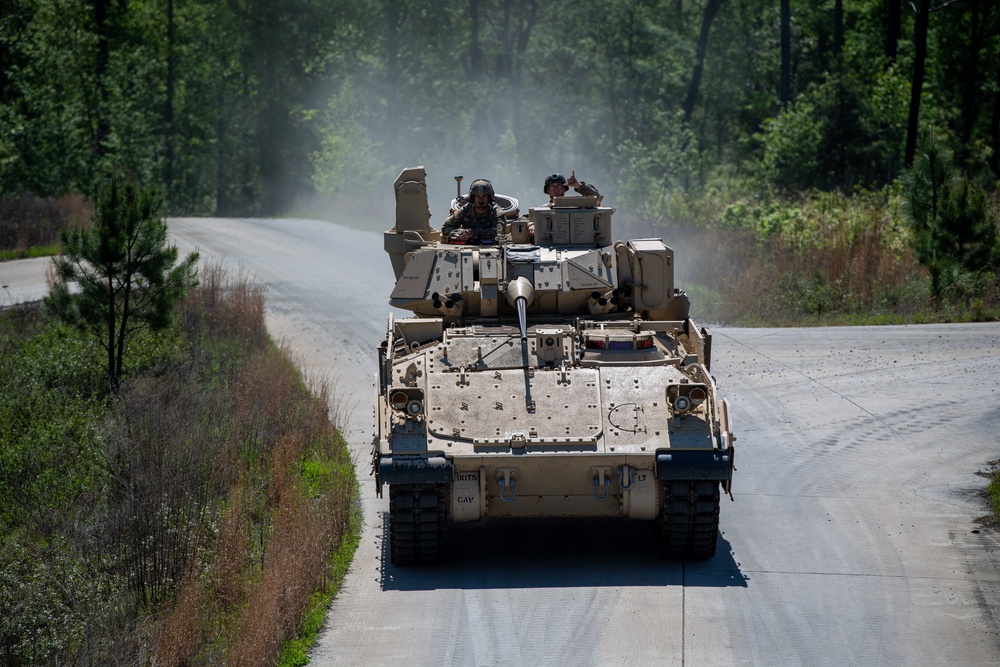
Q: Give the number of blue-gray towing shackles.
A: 3